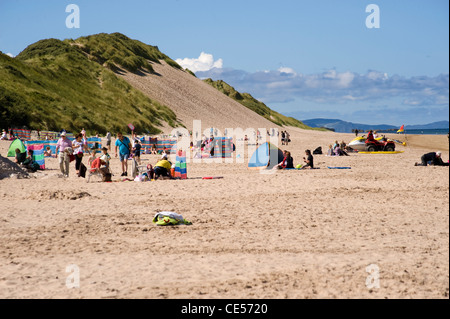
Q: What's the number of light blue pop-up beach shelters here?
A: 1